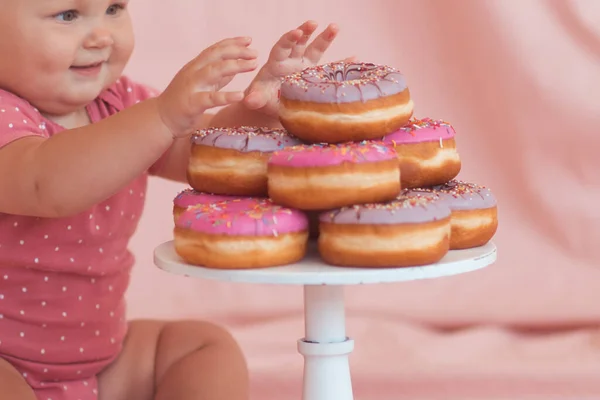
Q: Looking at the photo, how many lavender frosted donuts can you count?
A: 4